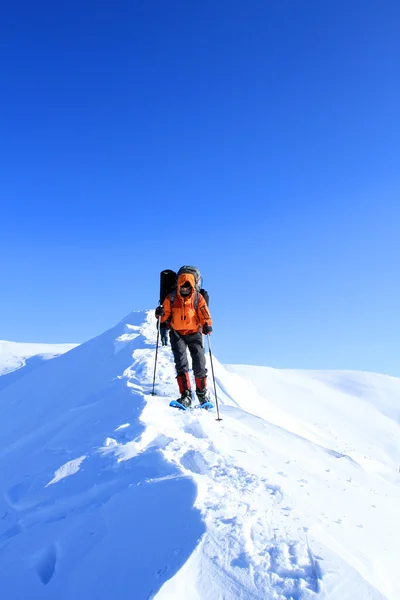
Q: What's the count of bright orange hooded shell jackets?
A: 1